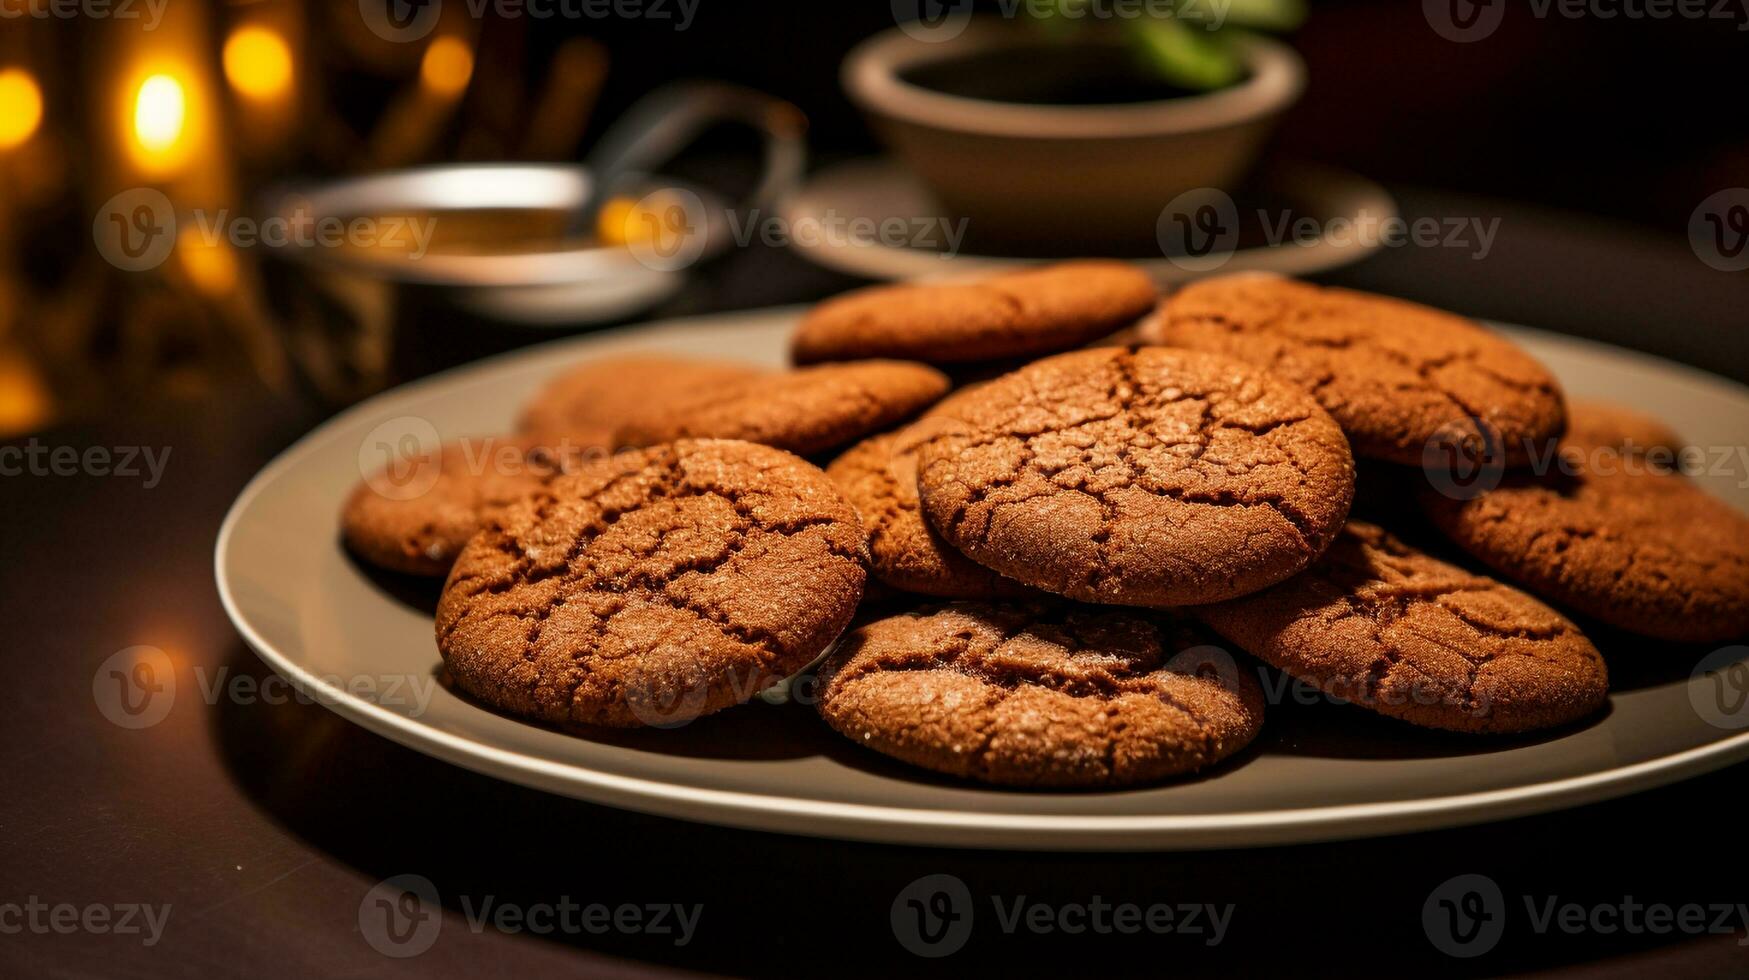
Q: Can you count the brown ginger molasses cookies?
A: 12